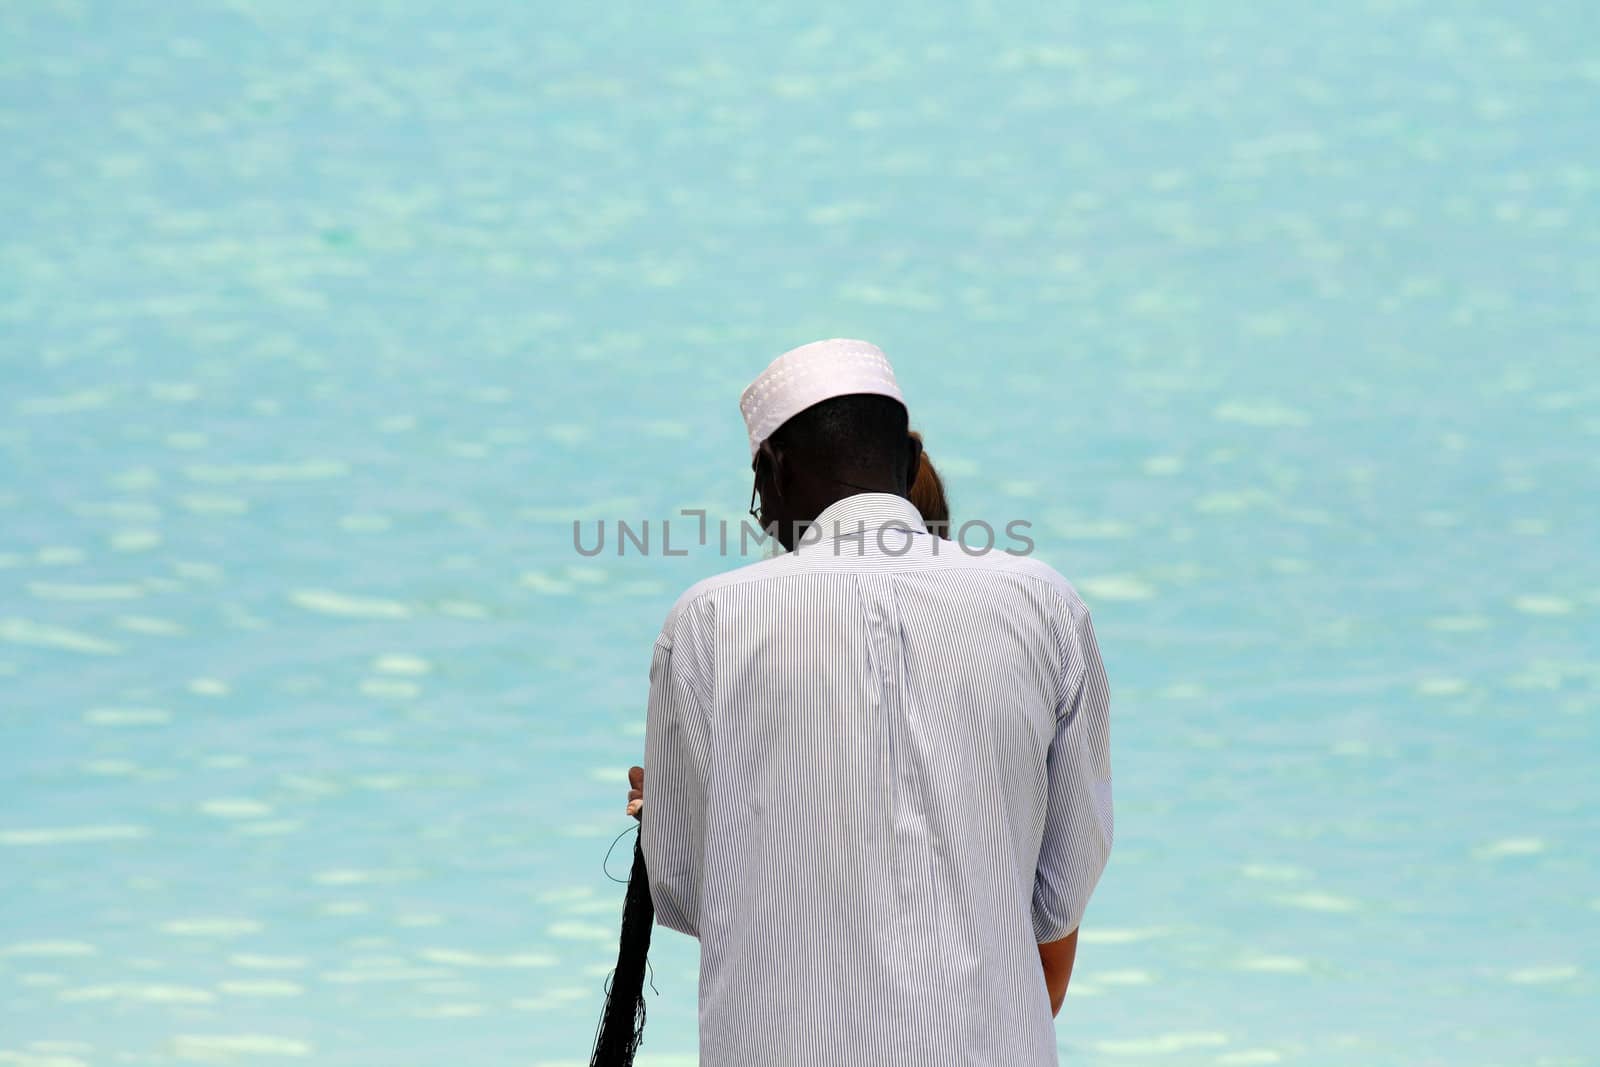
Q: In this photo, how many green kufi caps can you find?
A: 0